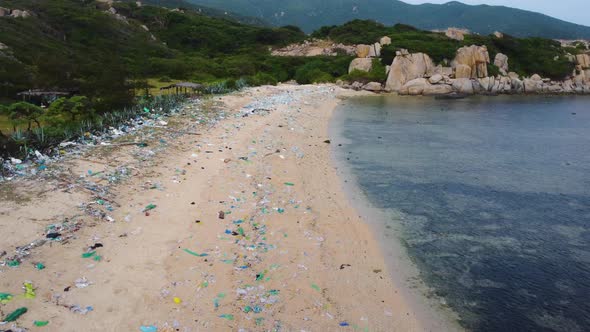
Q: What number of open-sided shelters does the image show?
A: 2